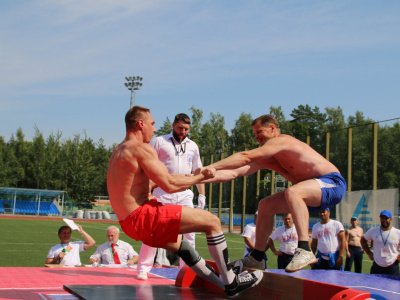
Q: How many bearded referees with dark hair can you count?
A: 1